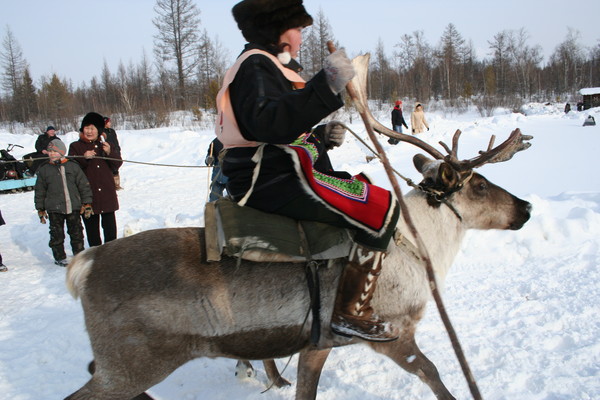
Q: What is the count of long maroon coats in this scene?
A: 1